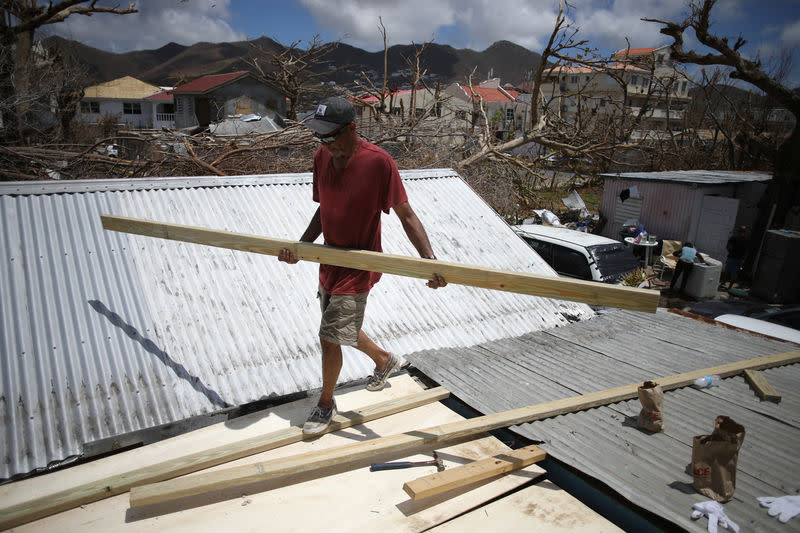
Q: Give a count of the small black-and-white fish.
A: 0